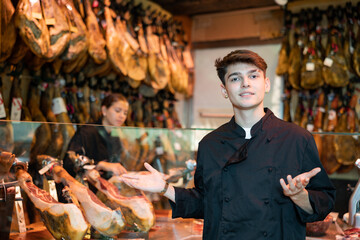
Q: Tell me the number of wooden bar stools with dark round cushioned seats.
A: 0